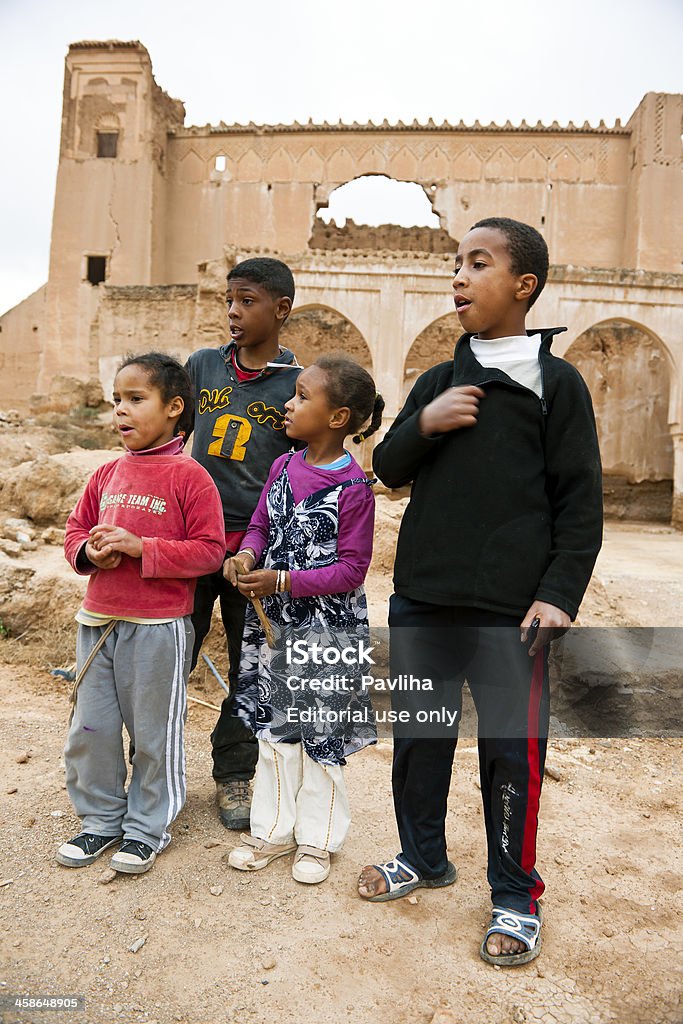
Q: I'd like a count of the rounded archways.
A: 3